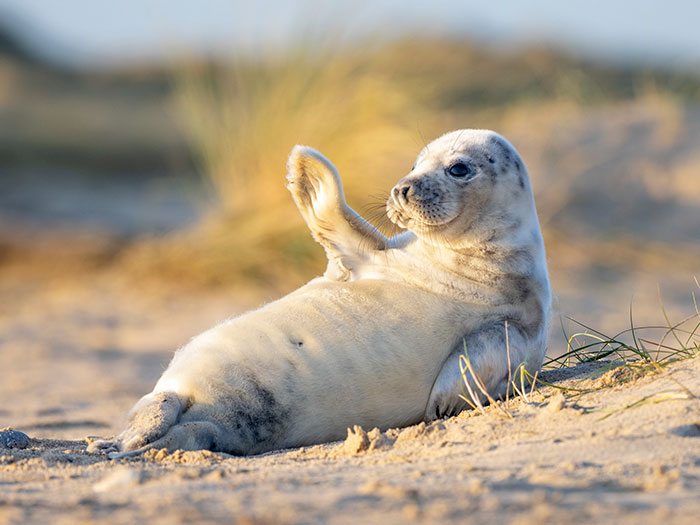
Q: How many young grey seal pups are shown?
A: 1